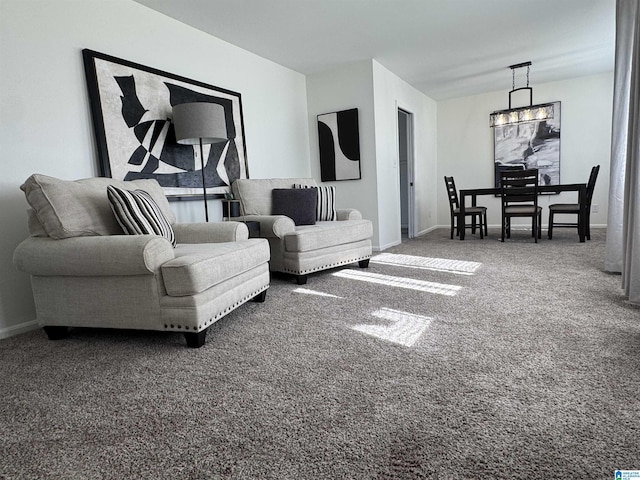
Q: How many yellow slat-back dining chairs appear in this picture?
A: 0